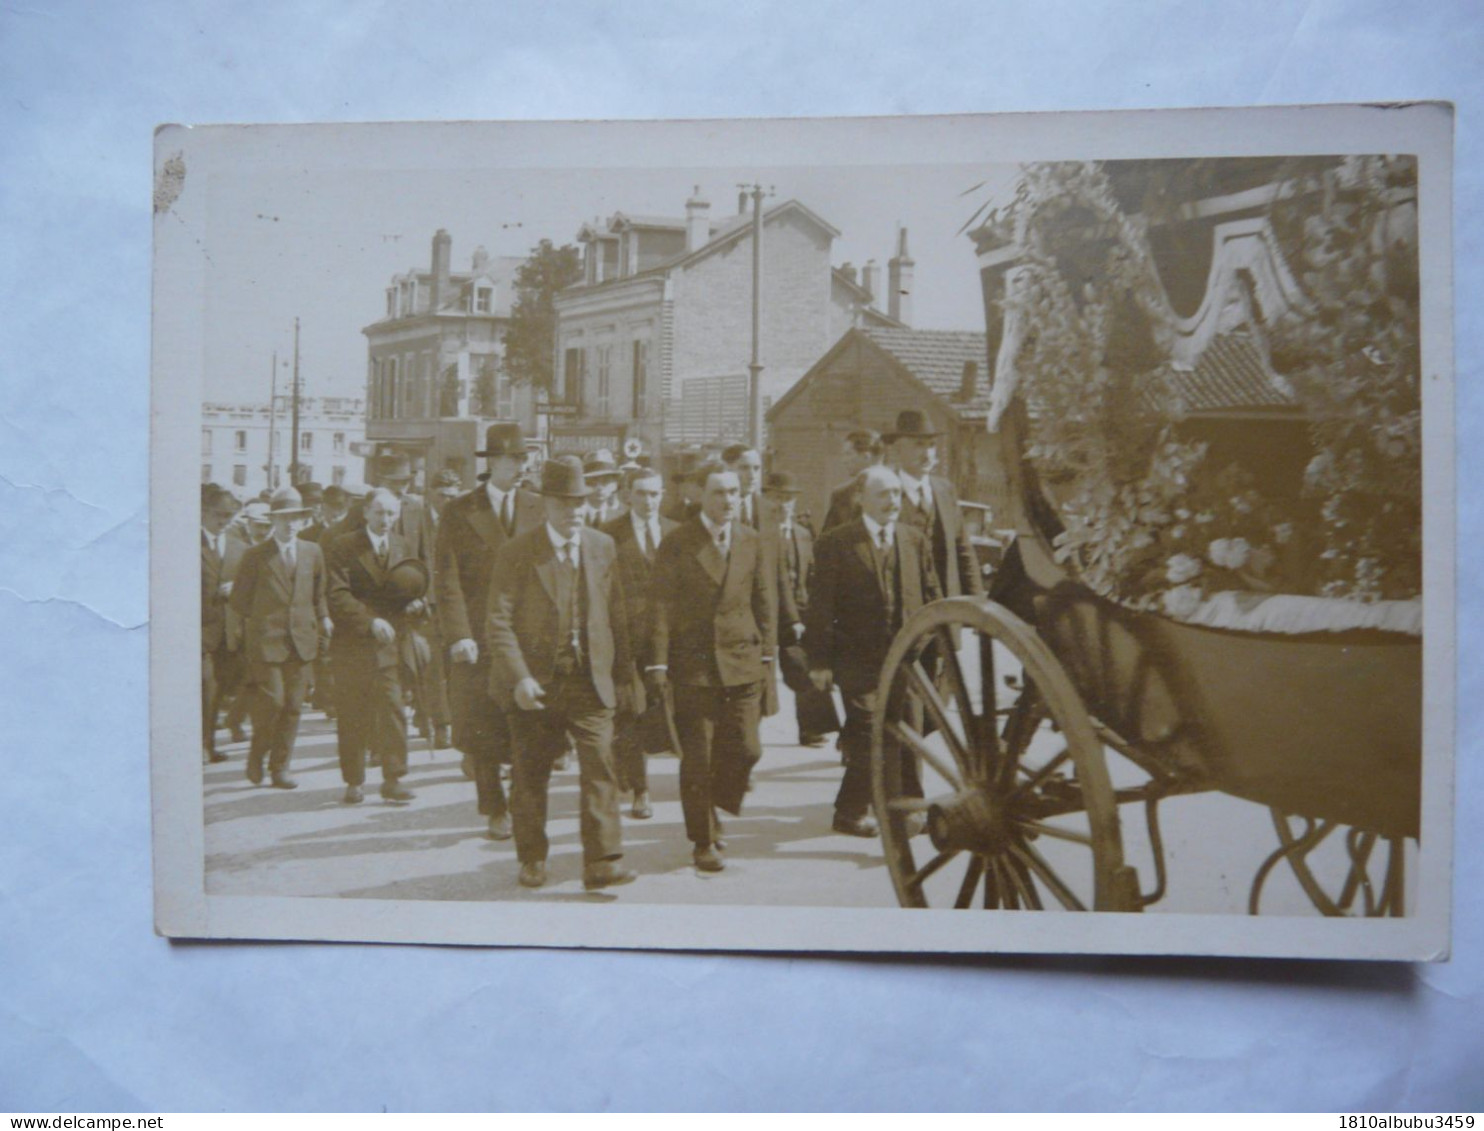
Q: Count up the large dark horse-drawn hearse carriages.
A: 1